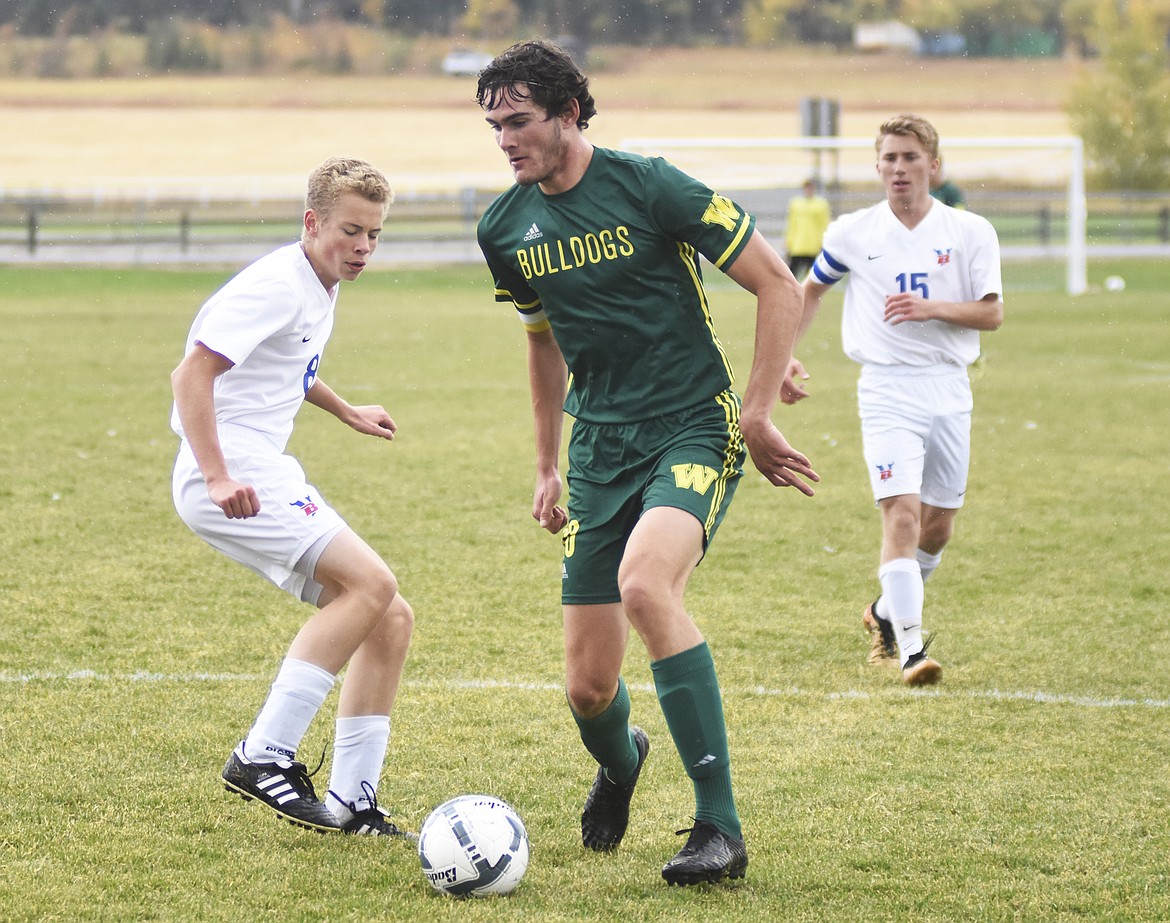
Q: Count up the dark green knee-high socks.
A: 2